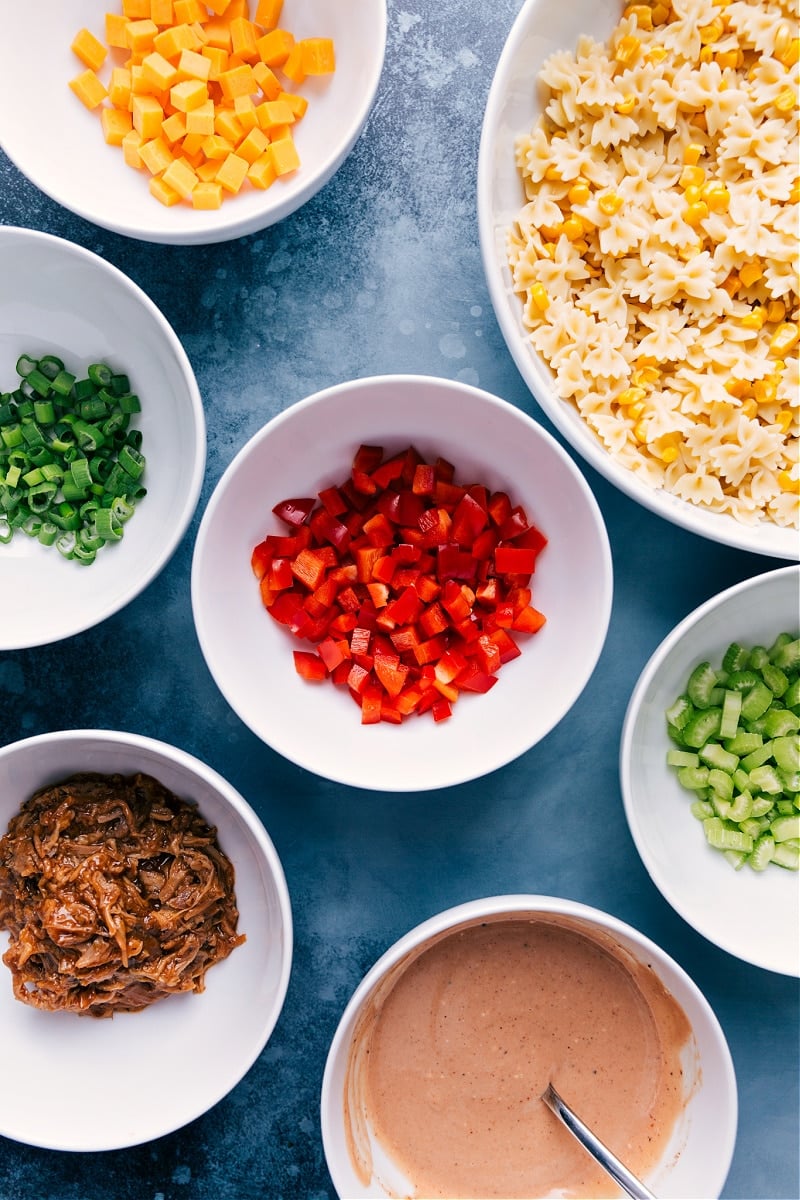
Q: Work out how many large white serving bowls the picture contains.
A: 1